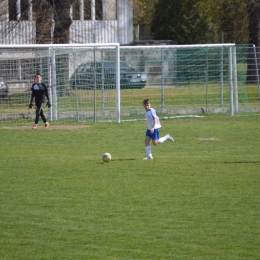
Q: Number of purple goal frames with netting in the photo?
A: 0